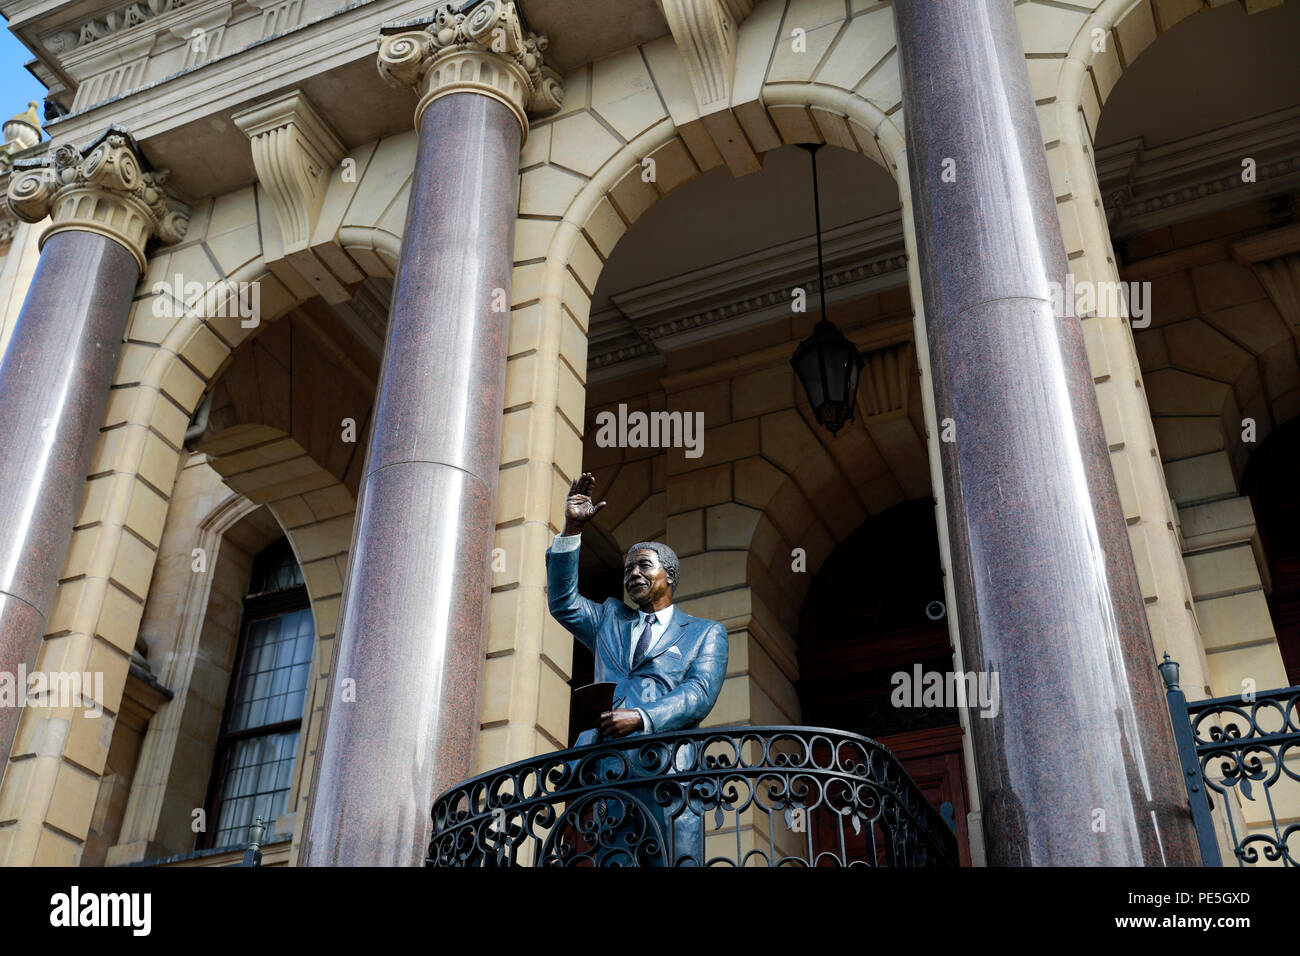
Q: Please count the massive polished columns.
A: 3